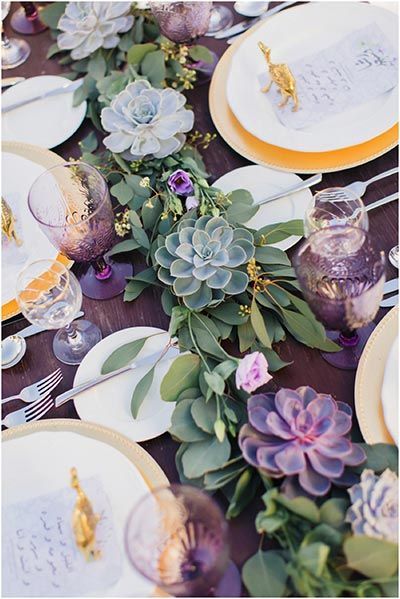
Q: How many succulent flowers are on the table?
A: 5